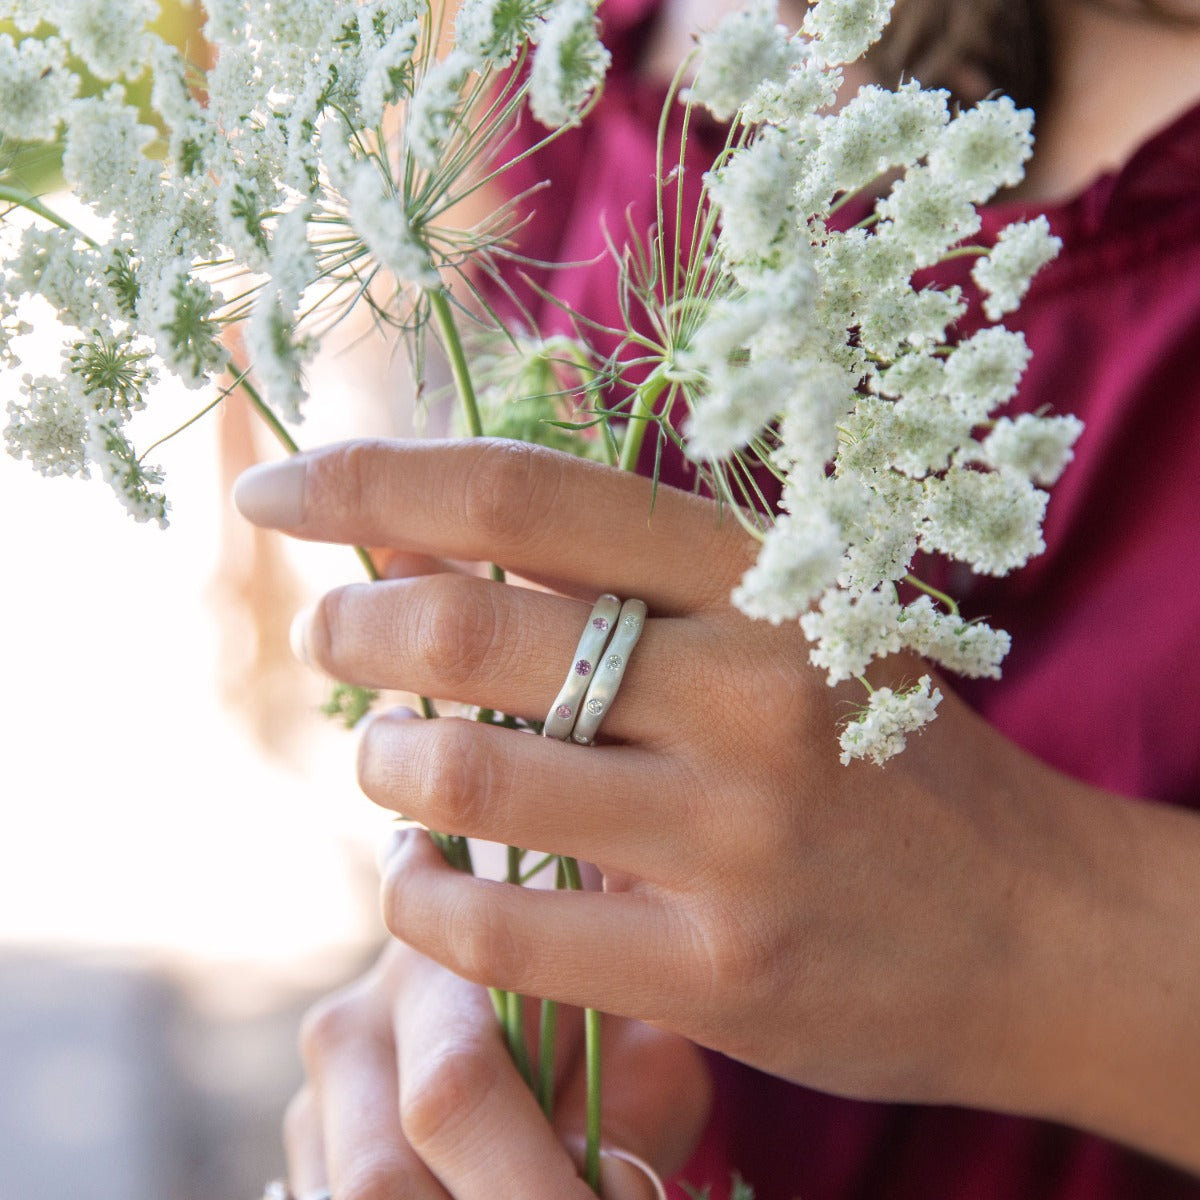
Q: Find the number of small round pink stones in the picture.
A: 3